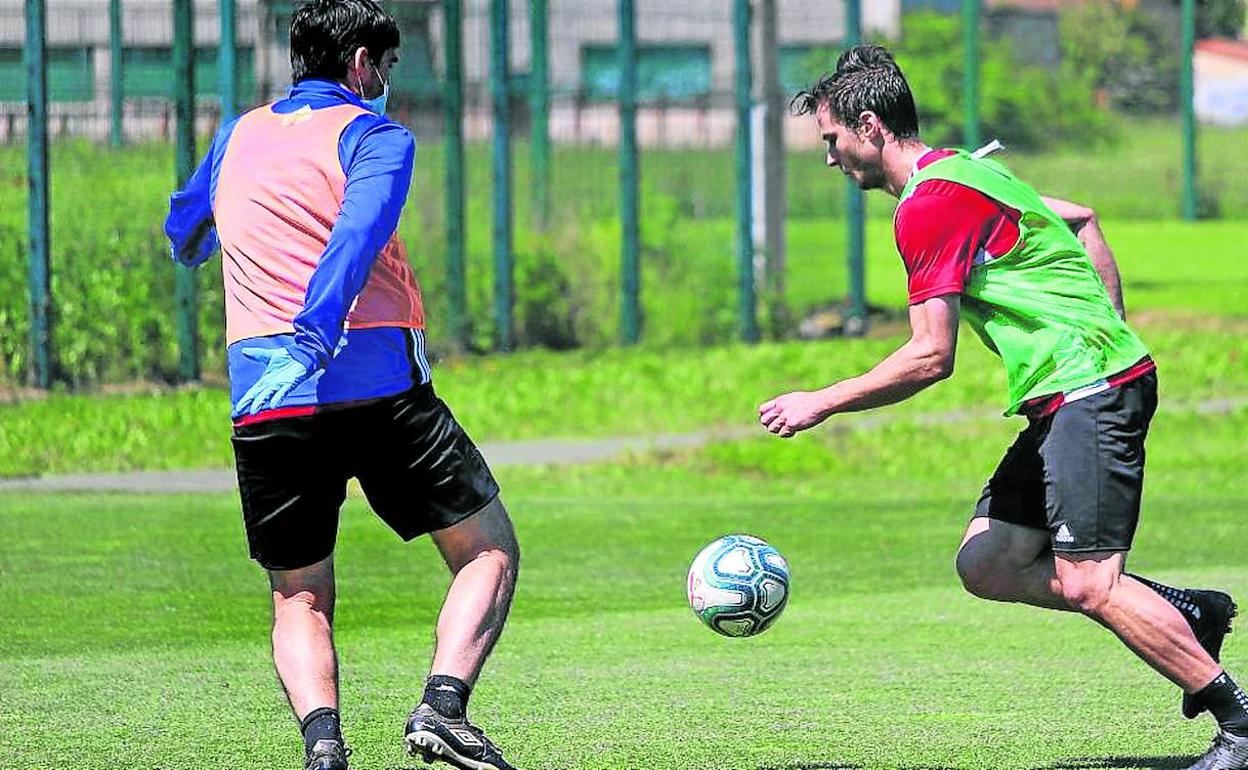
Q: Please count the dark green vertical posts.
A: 12